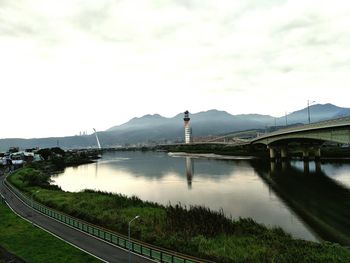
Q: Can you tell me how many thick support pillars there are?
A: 4